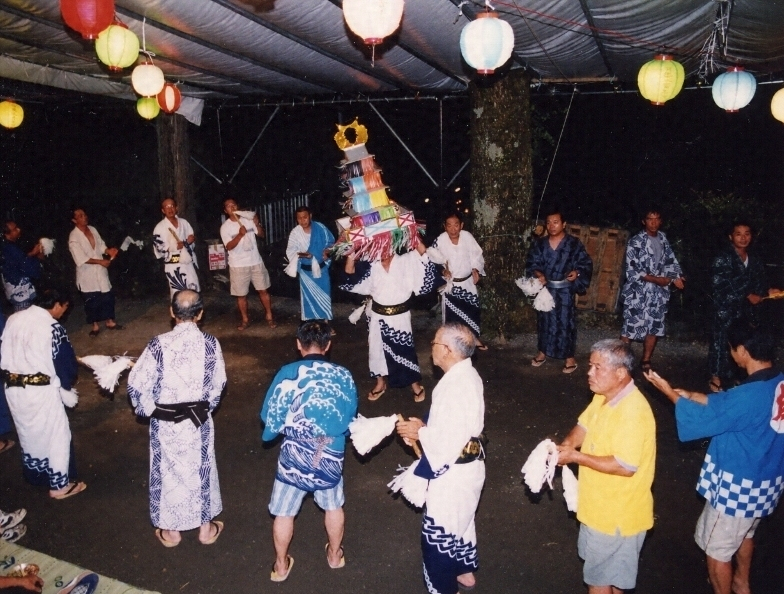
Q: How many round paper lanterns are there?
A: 11